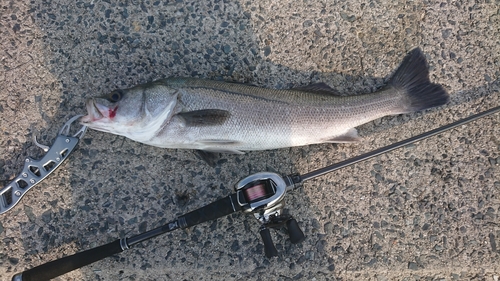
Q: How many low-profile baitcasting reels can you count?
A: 1